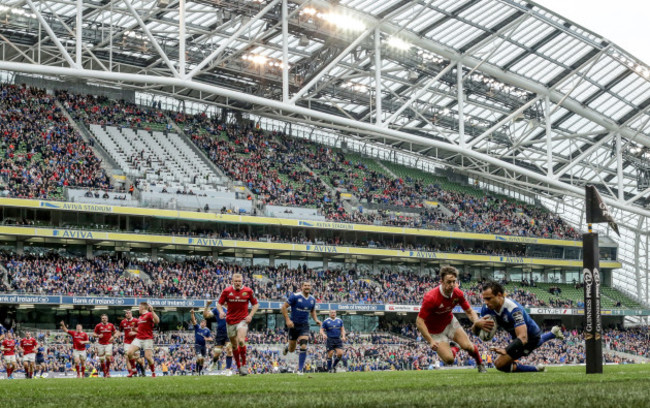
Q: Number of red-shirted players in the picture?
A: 8